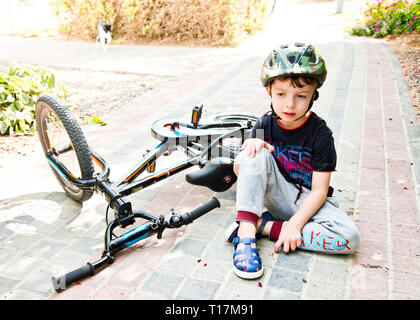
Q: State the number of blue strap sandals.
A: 2